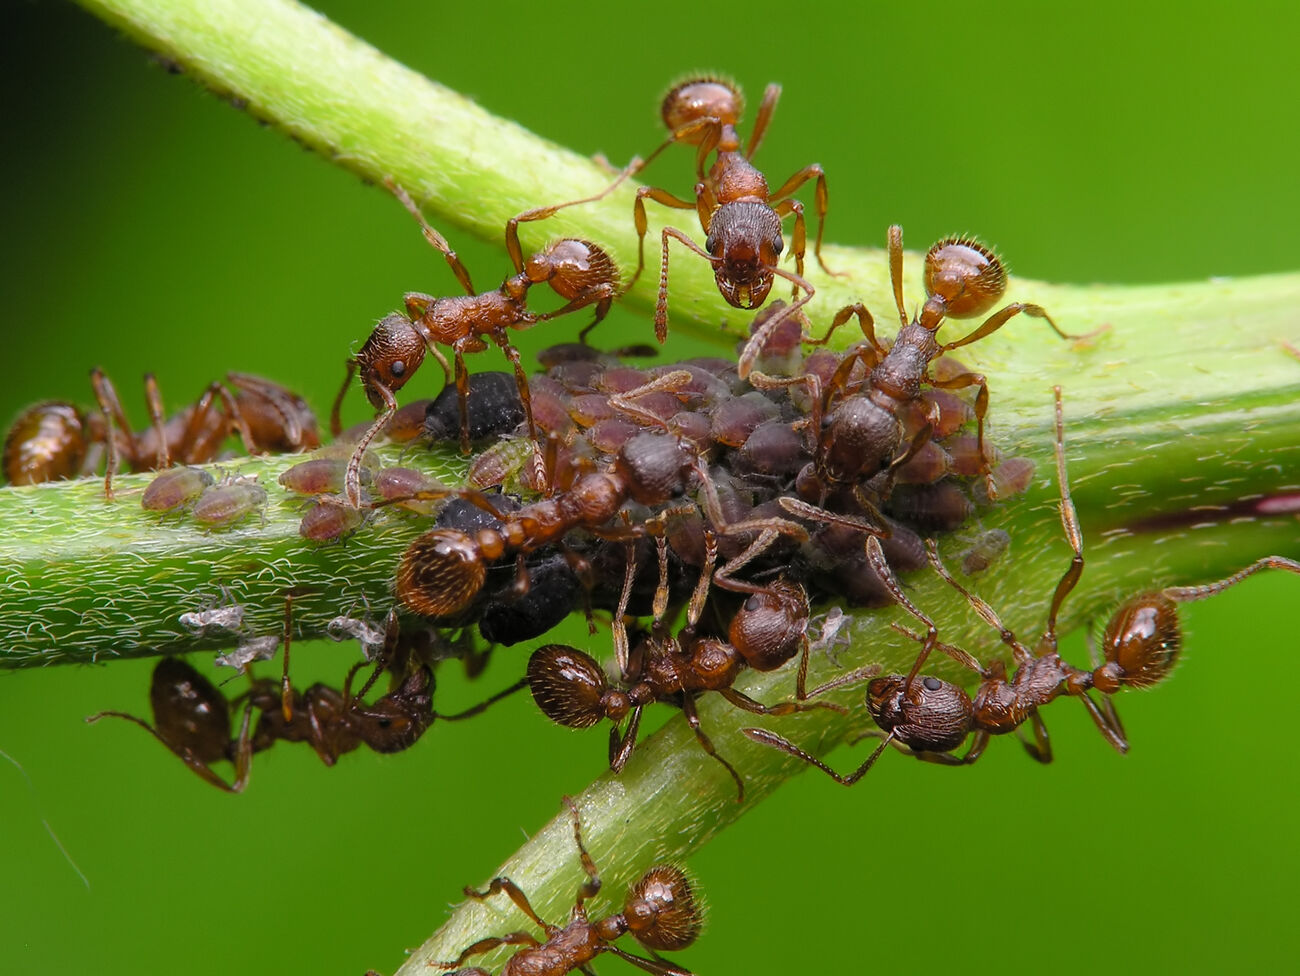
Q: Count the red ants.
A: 9